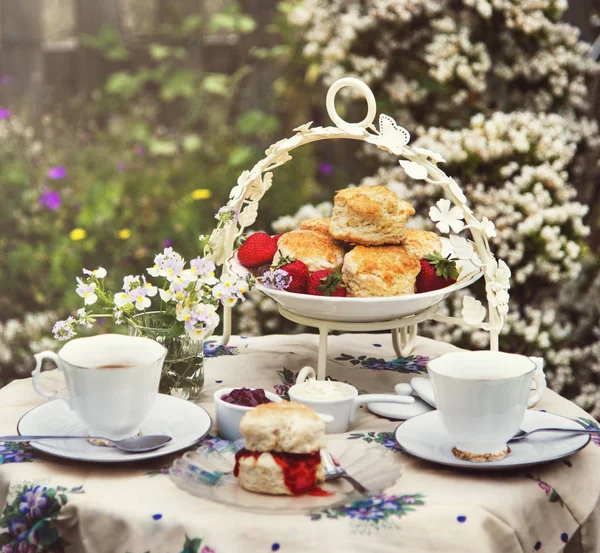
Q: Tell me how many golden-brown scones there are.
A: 6